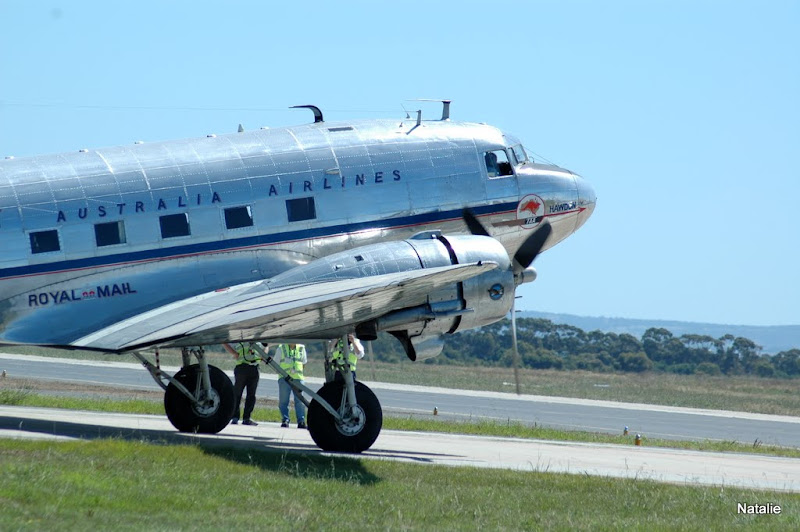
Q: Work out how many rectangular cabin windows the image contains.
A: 5